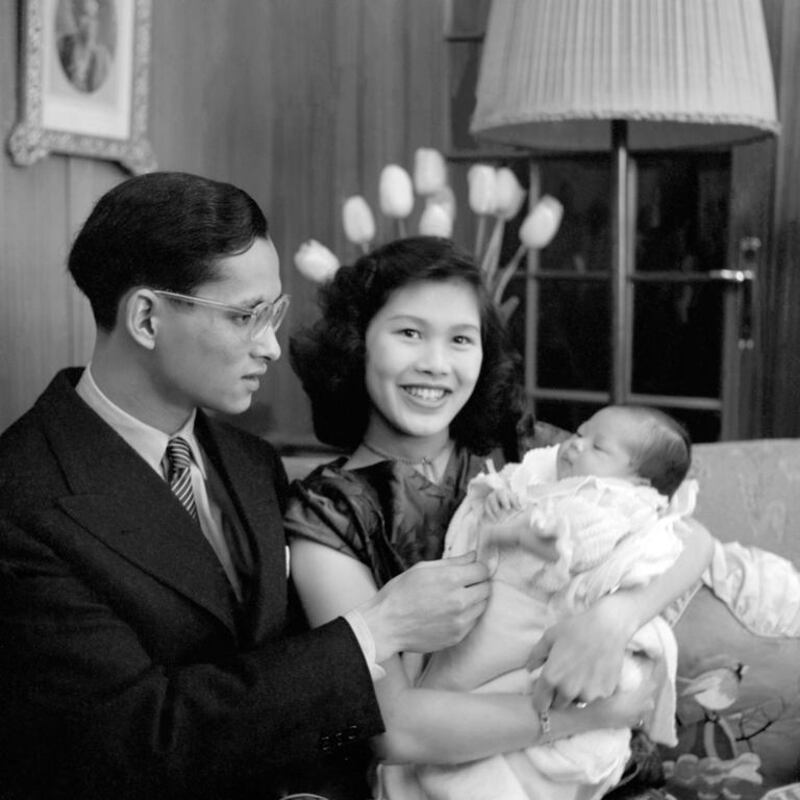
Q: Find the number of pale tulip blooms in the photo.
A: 8